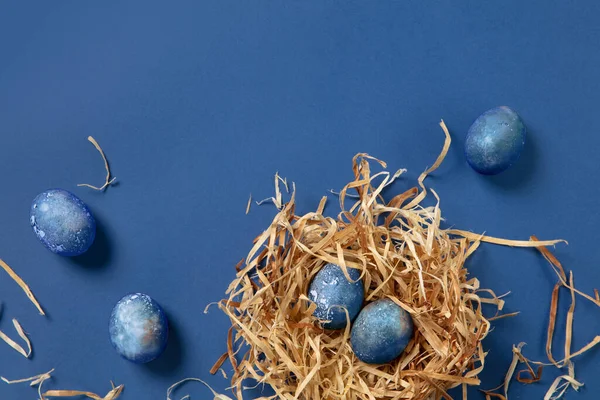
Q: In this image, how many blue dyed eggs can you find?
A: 5